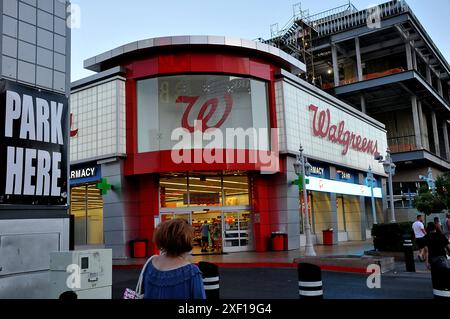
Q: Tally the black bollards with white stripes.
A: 4